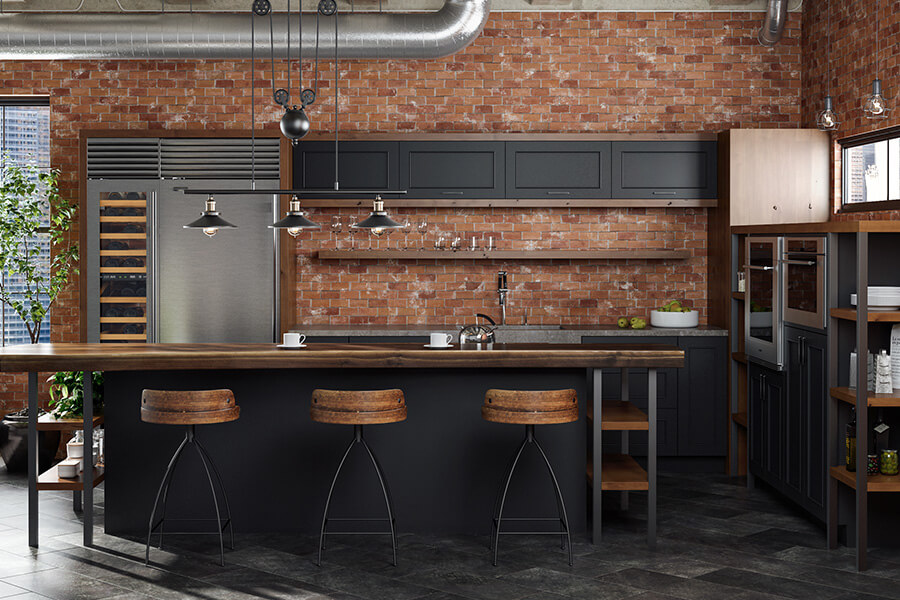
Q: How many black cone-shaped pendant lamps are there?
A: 3